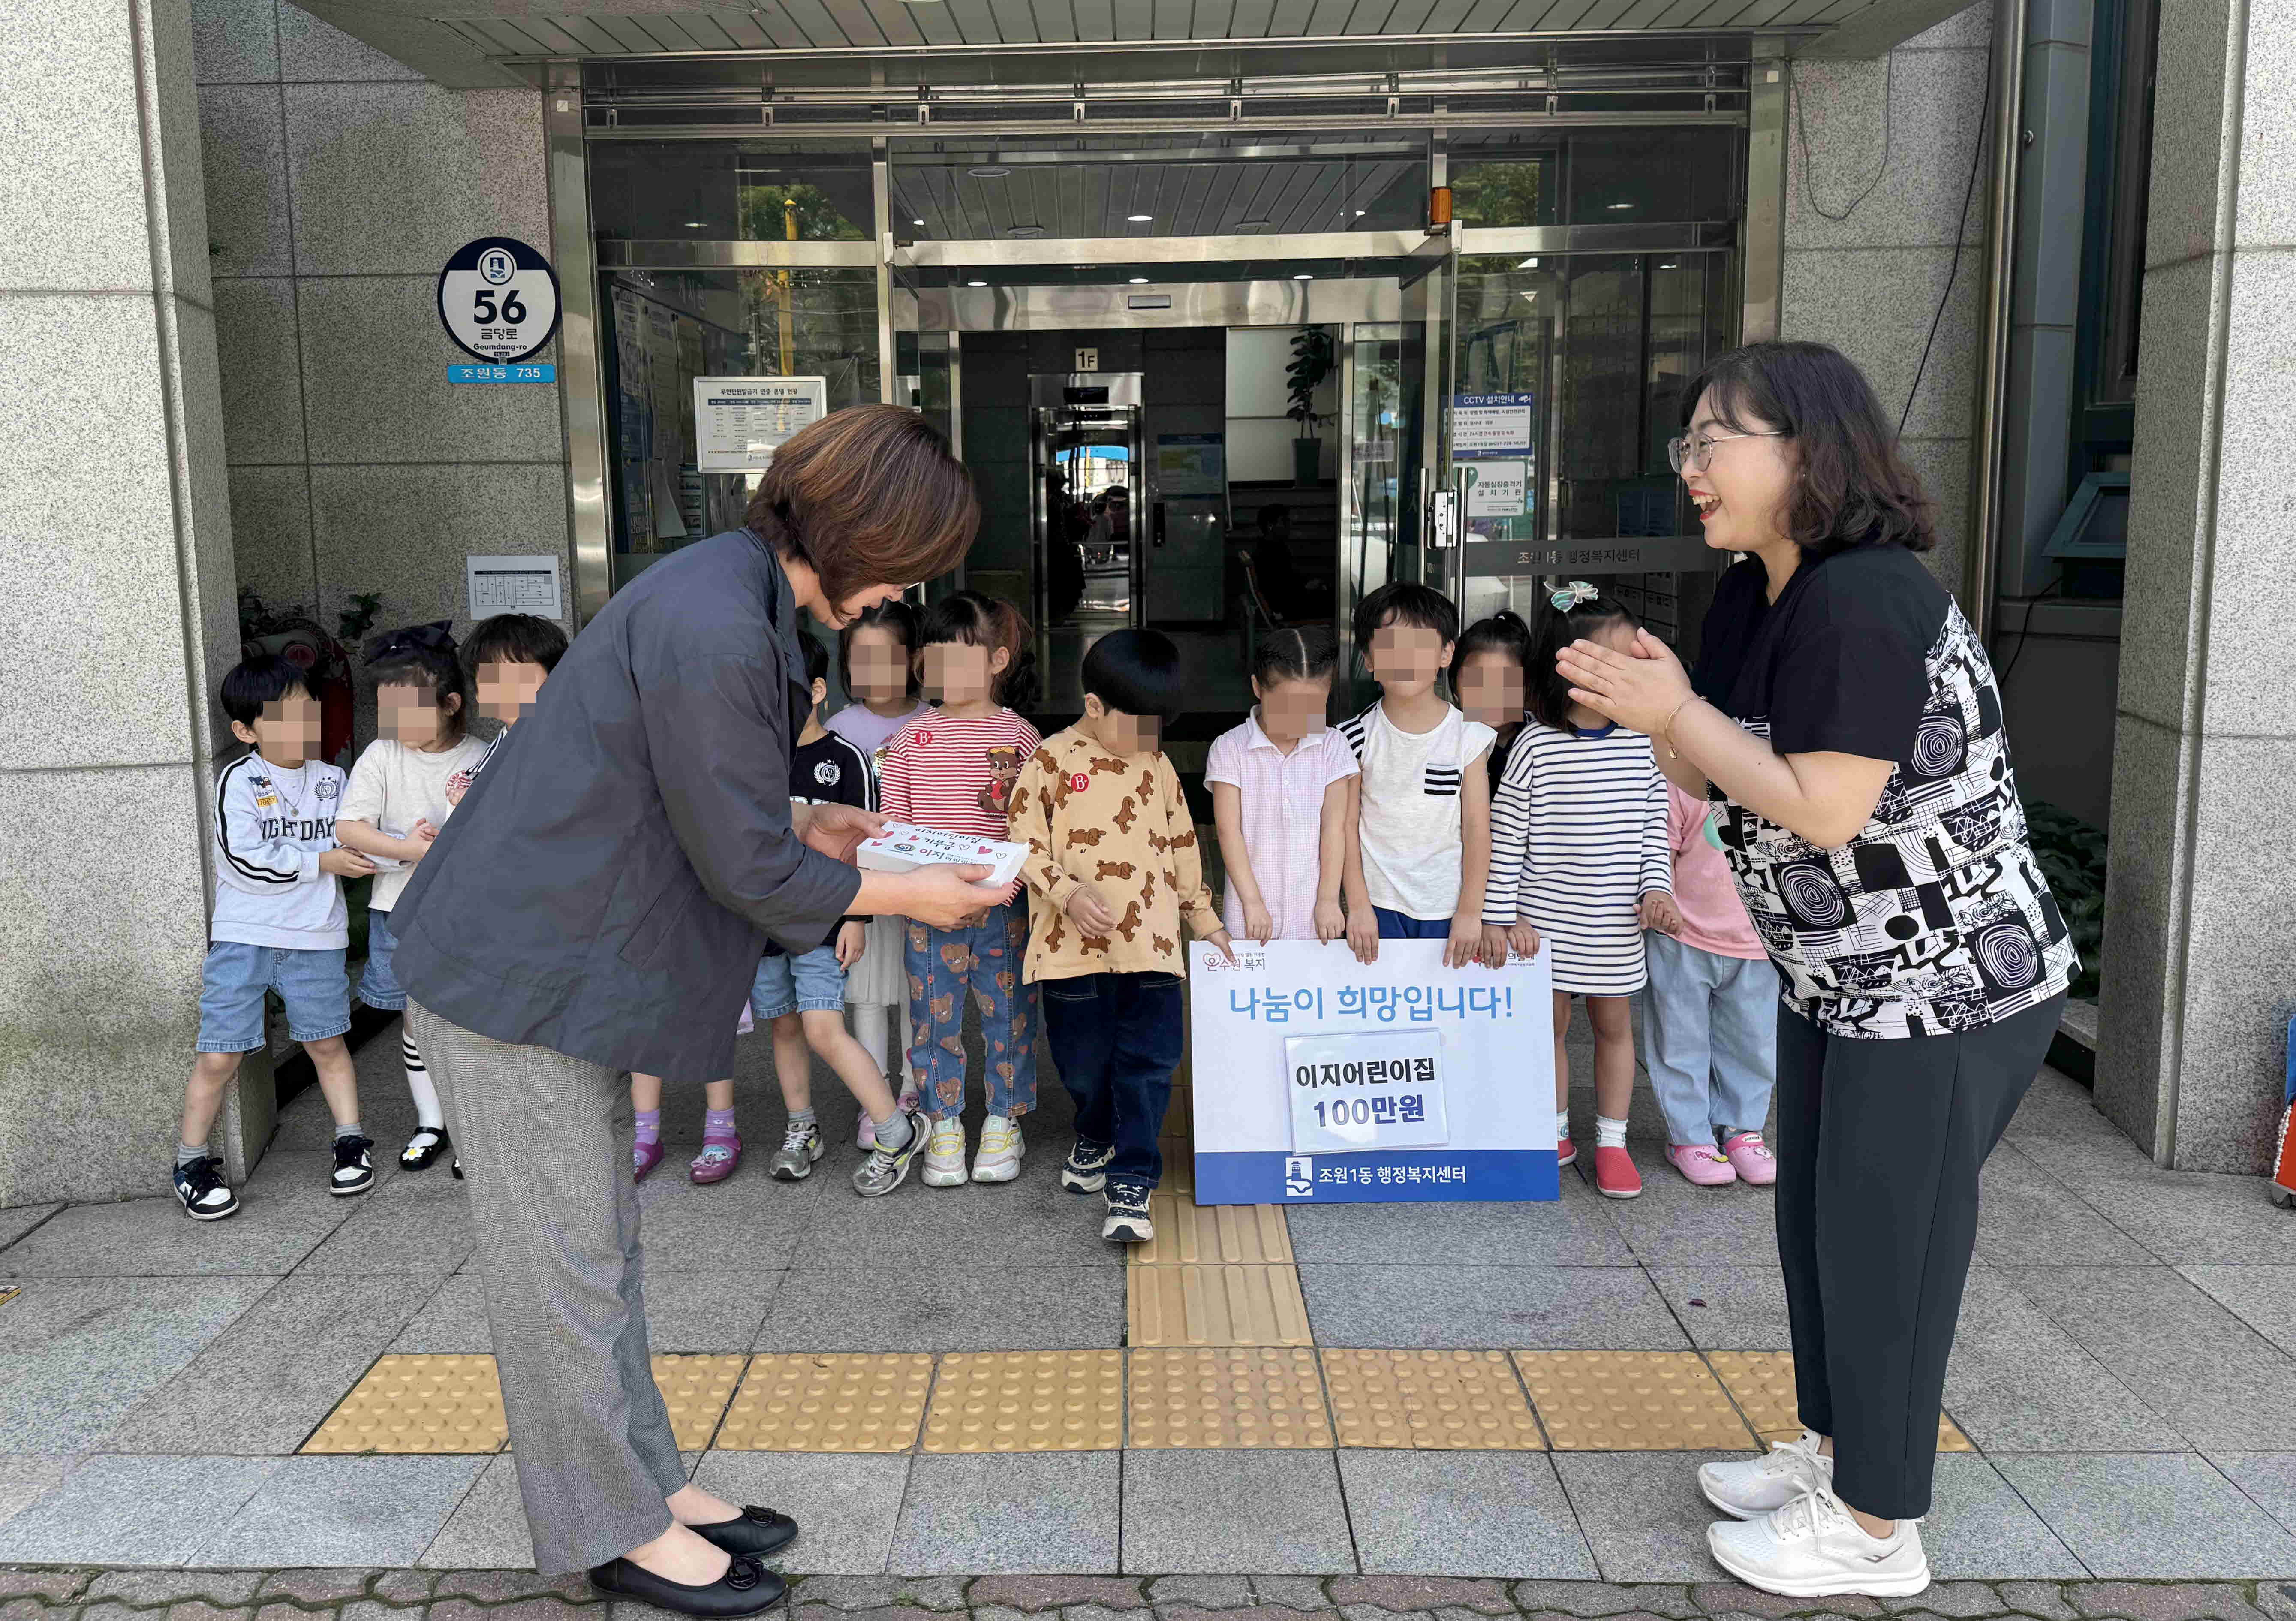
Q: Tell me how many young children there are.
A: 13